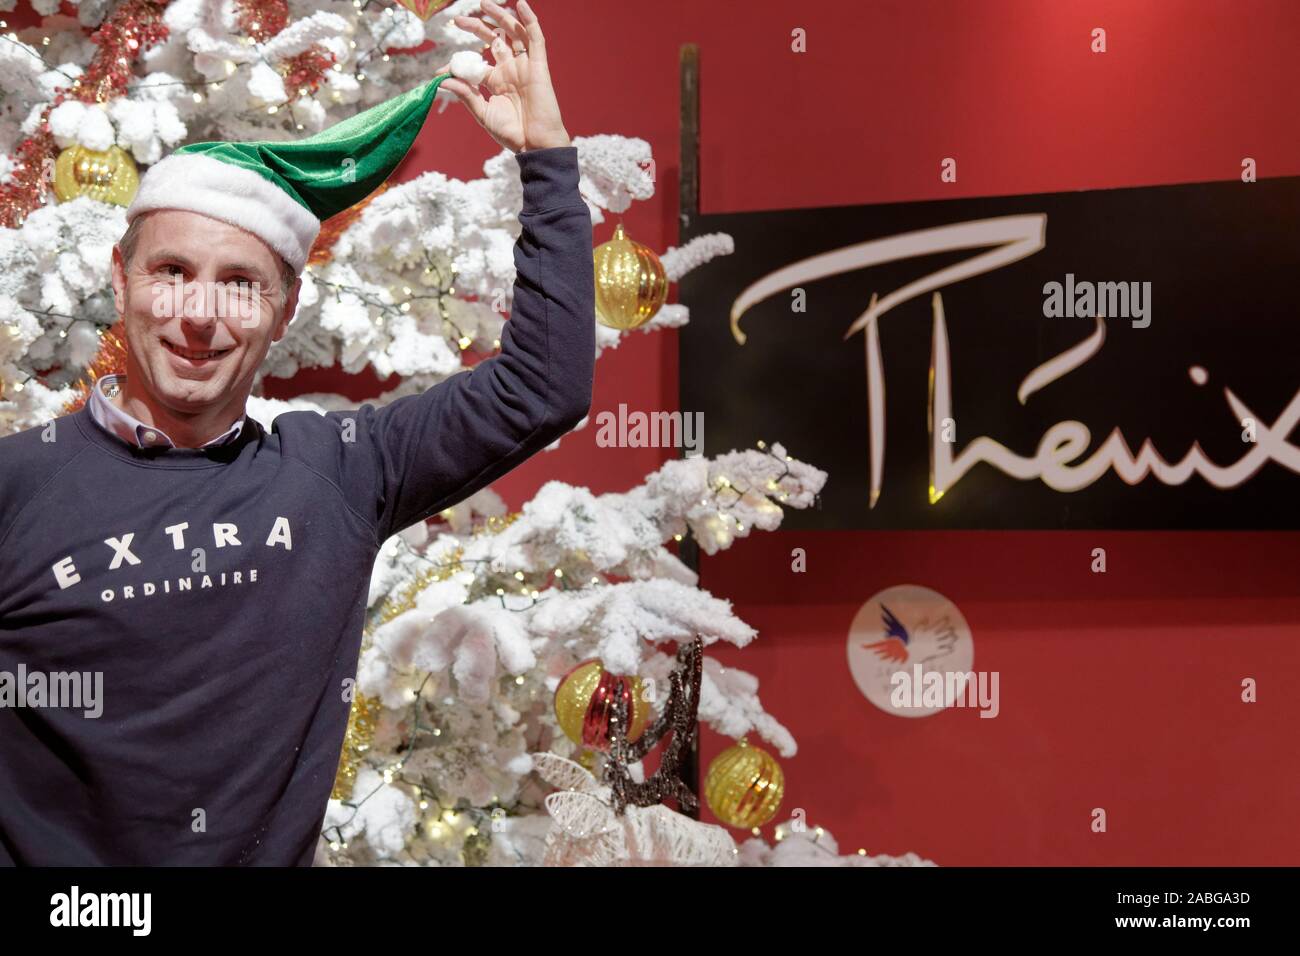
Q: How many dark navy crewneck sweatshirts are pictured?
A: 1